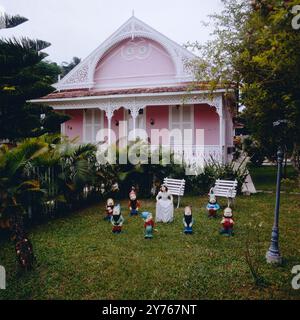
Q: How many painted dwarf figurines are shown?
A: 7